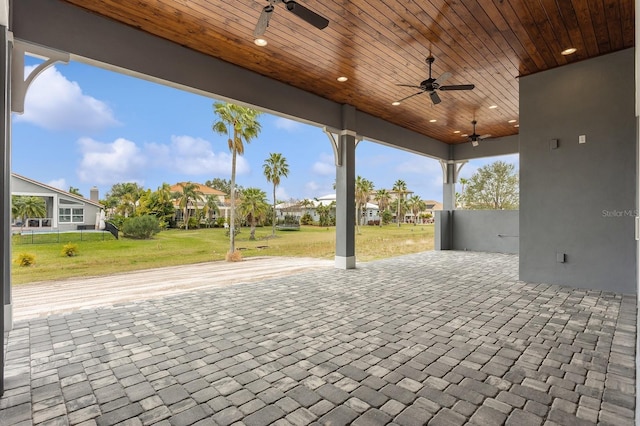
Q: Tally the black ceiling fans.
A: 3